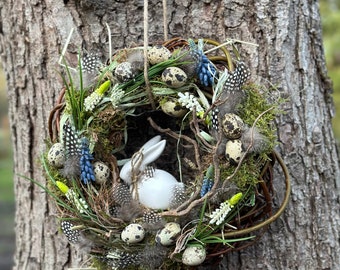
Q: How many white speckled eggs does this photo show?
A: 11